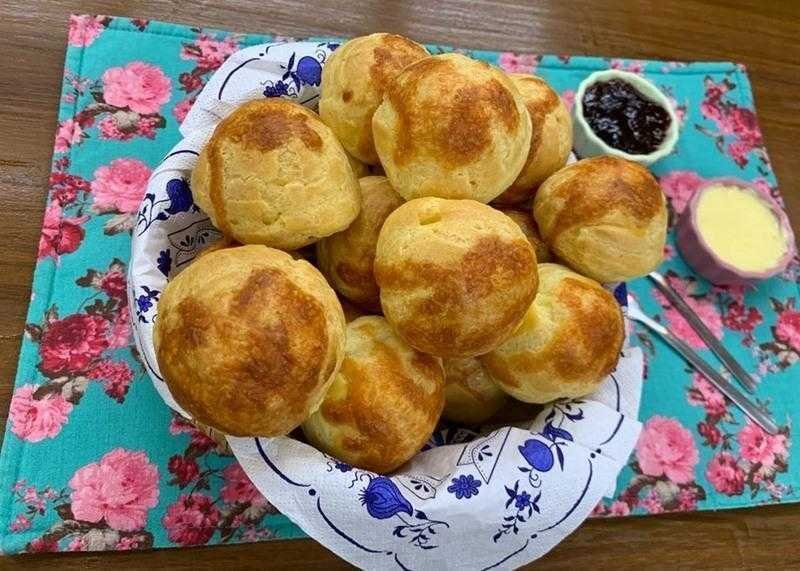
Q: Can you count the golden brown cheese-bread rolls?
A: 12